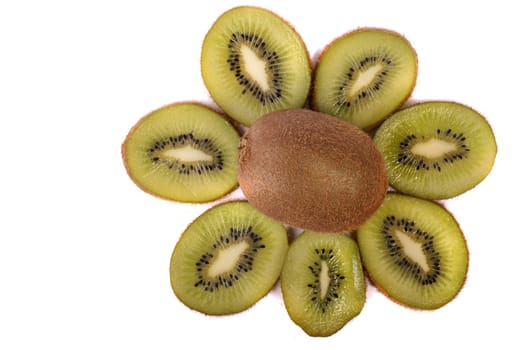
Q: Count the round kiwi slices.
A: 7